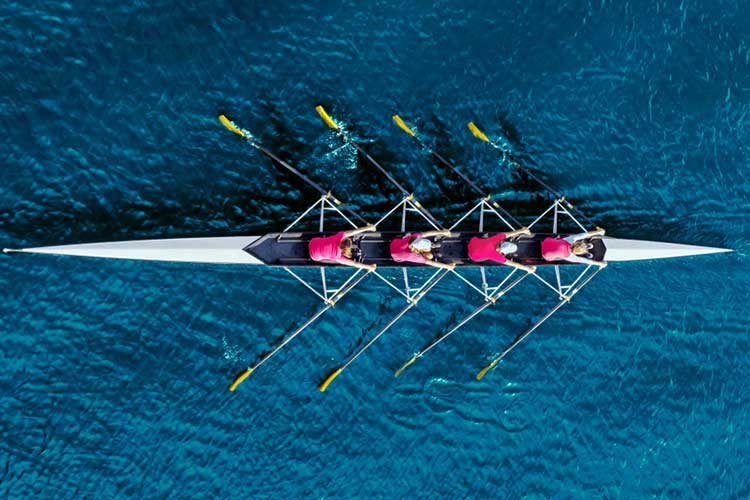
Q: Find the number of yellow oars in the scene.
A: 8